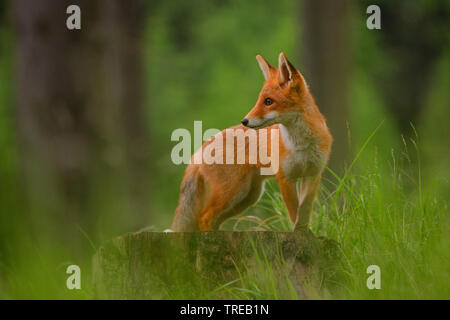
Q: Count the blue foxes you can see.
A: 0